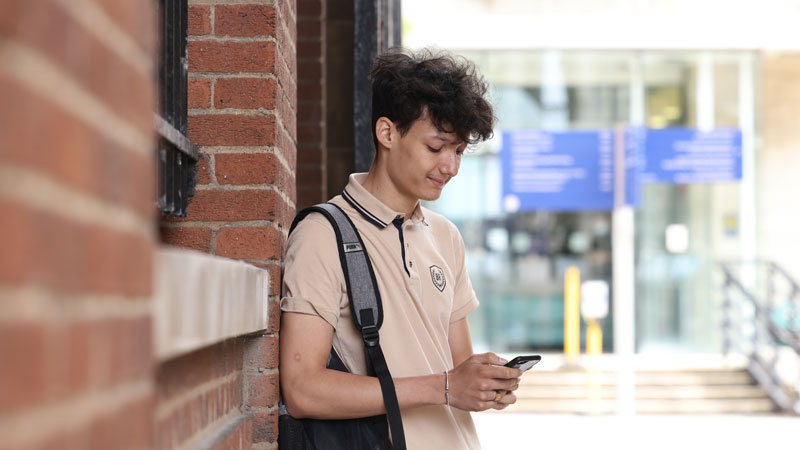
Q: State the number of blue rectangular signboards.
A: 2